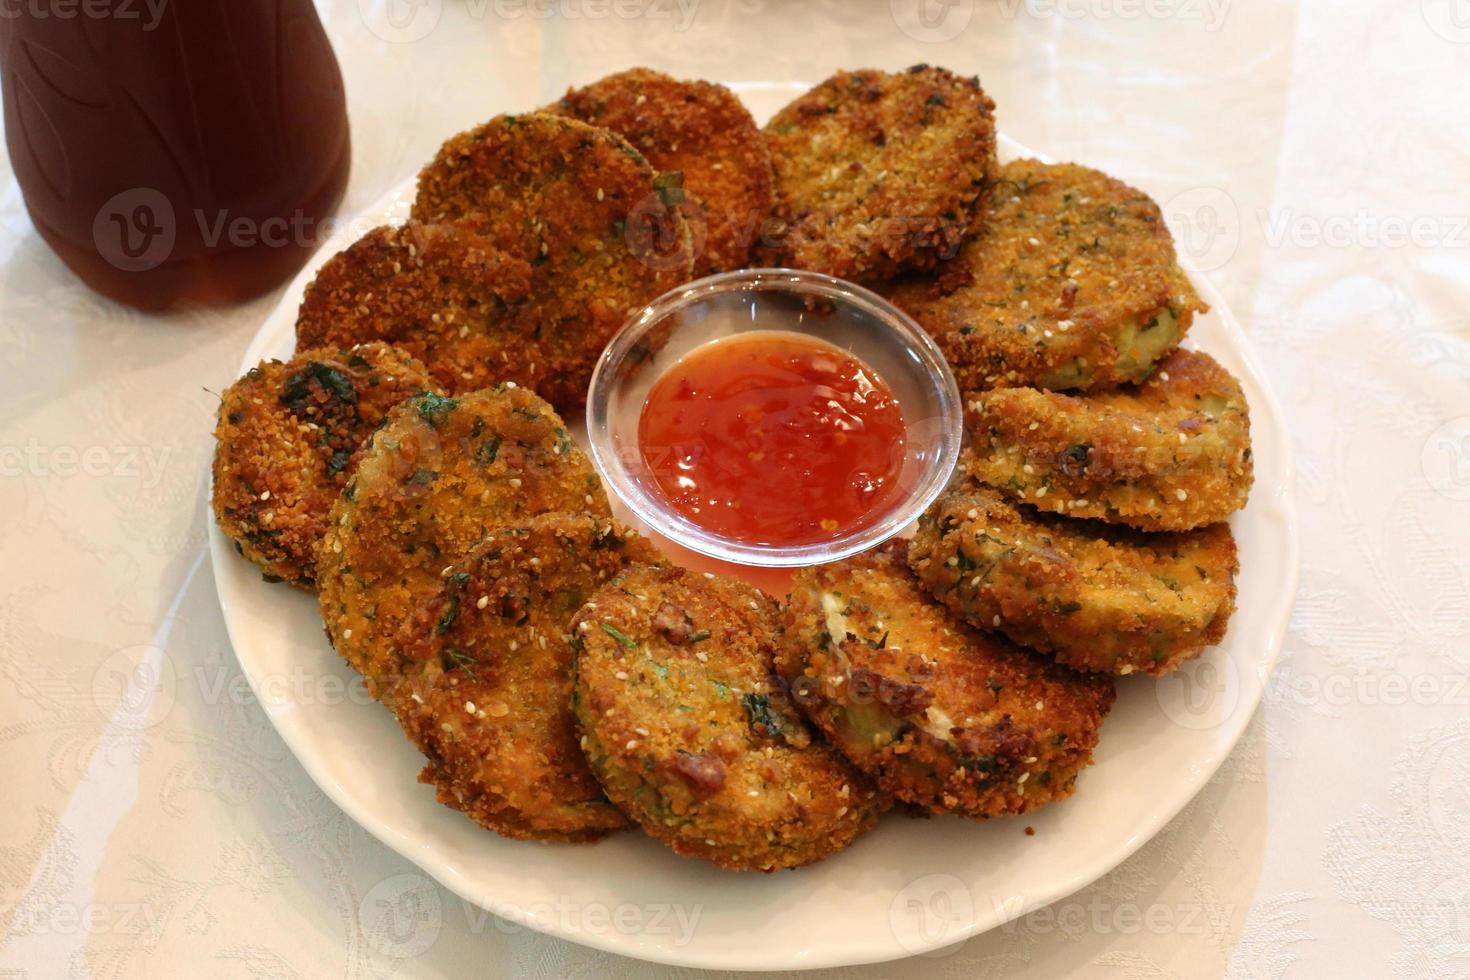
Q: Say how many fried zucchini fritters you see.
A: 12